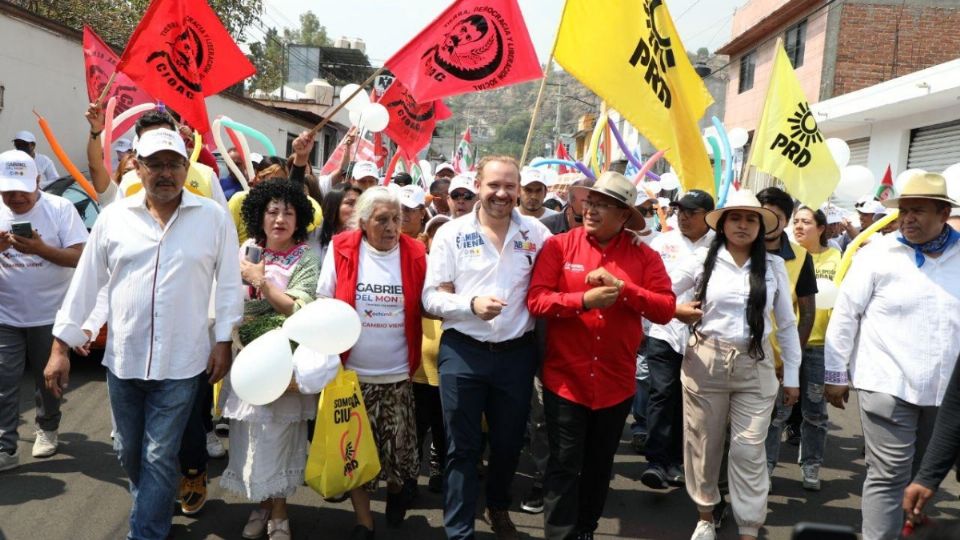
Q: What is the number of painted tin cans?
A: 0